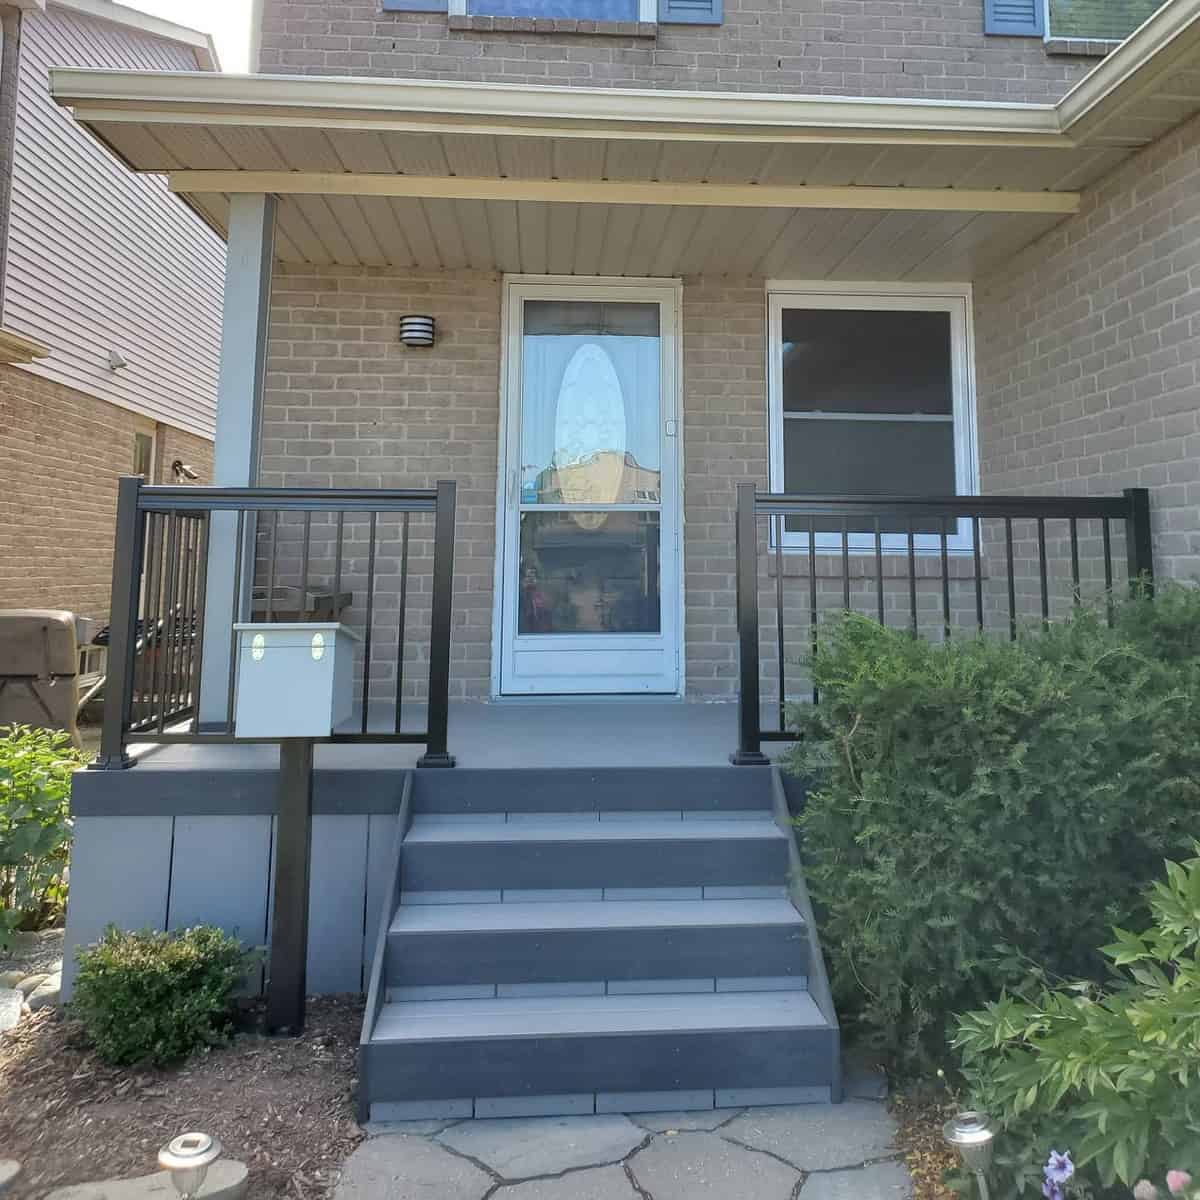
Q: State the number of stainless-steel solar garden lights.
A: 2